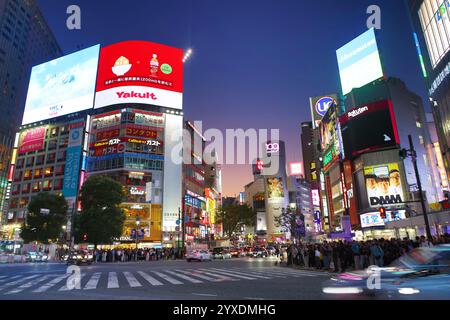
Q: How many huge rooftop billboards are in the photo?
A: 3